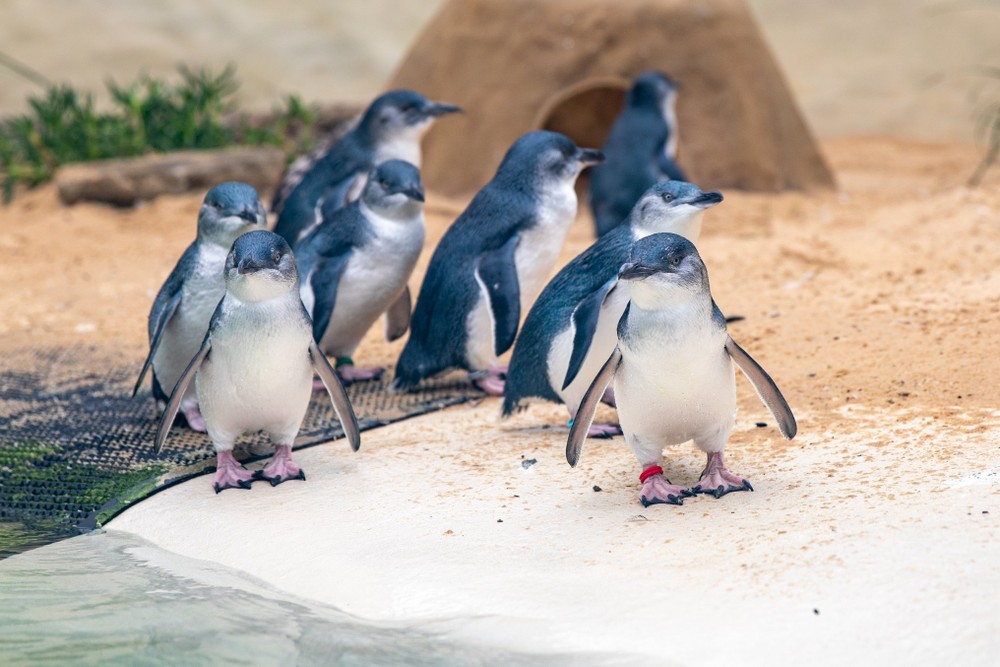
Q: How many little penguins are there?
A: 8